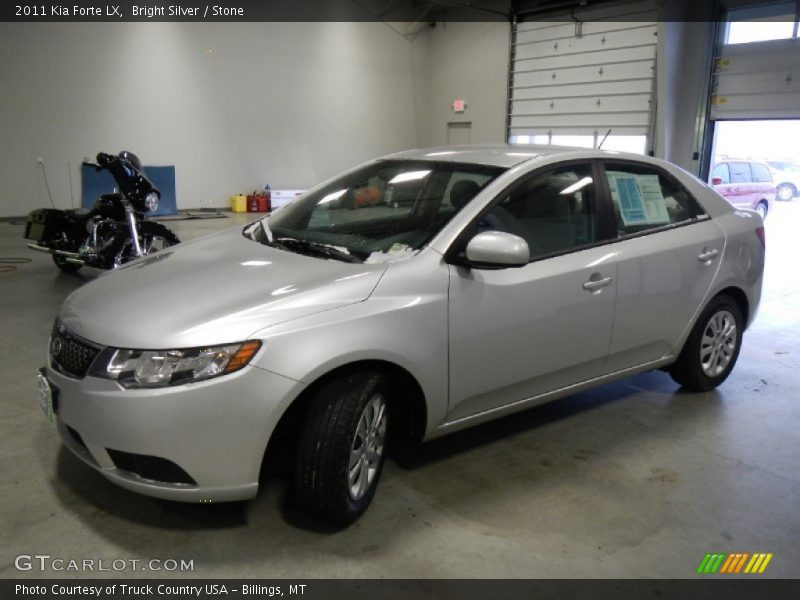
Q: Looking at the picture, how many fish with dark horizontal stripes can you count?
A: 0